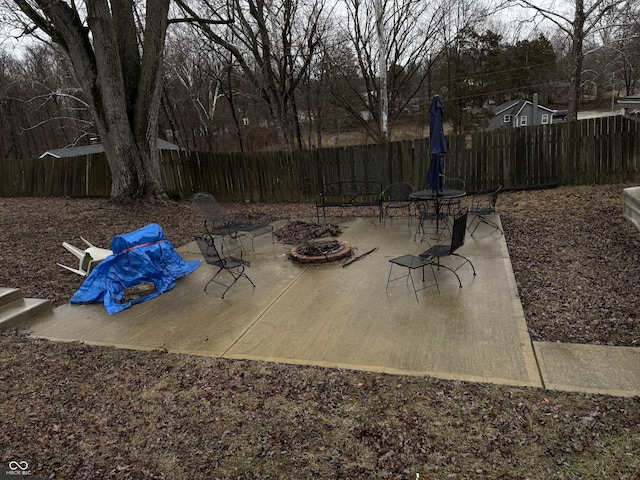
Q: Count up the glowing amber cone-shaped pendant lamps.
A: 0